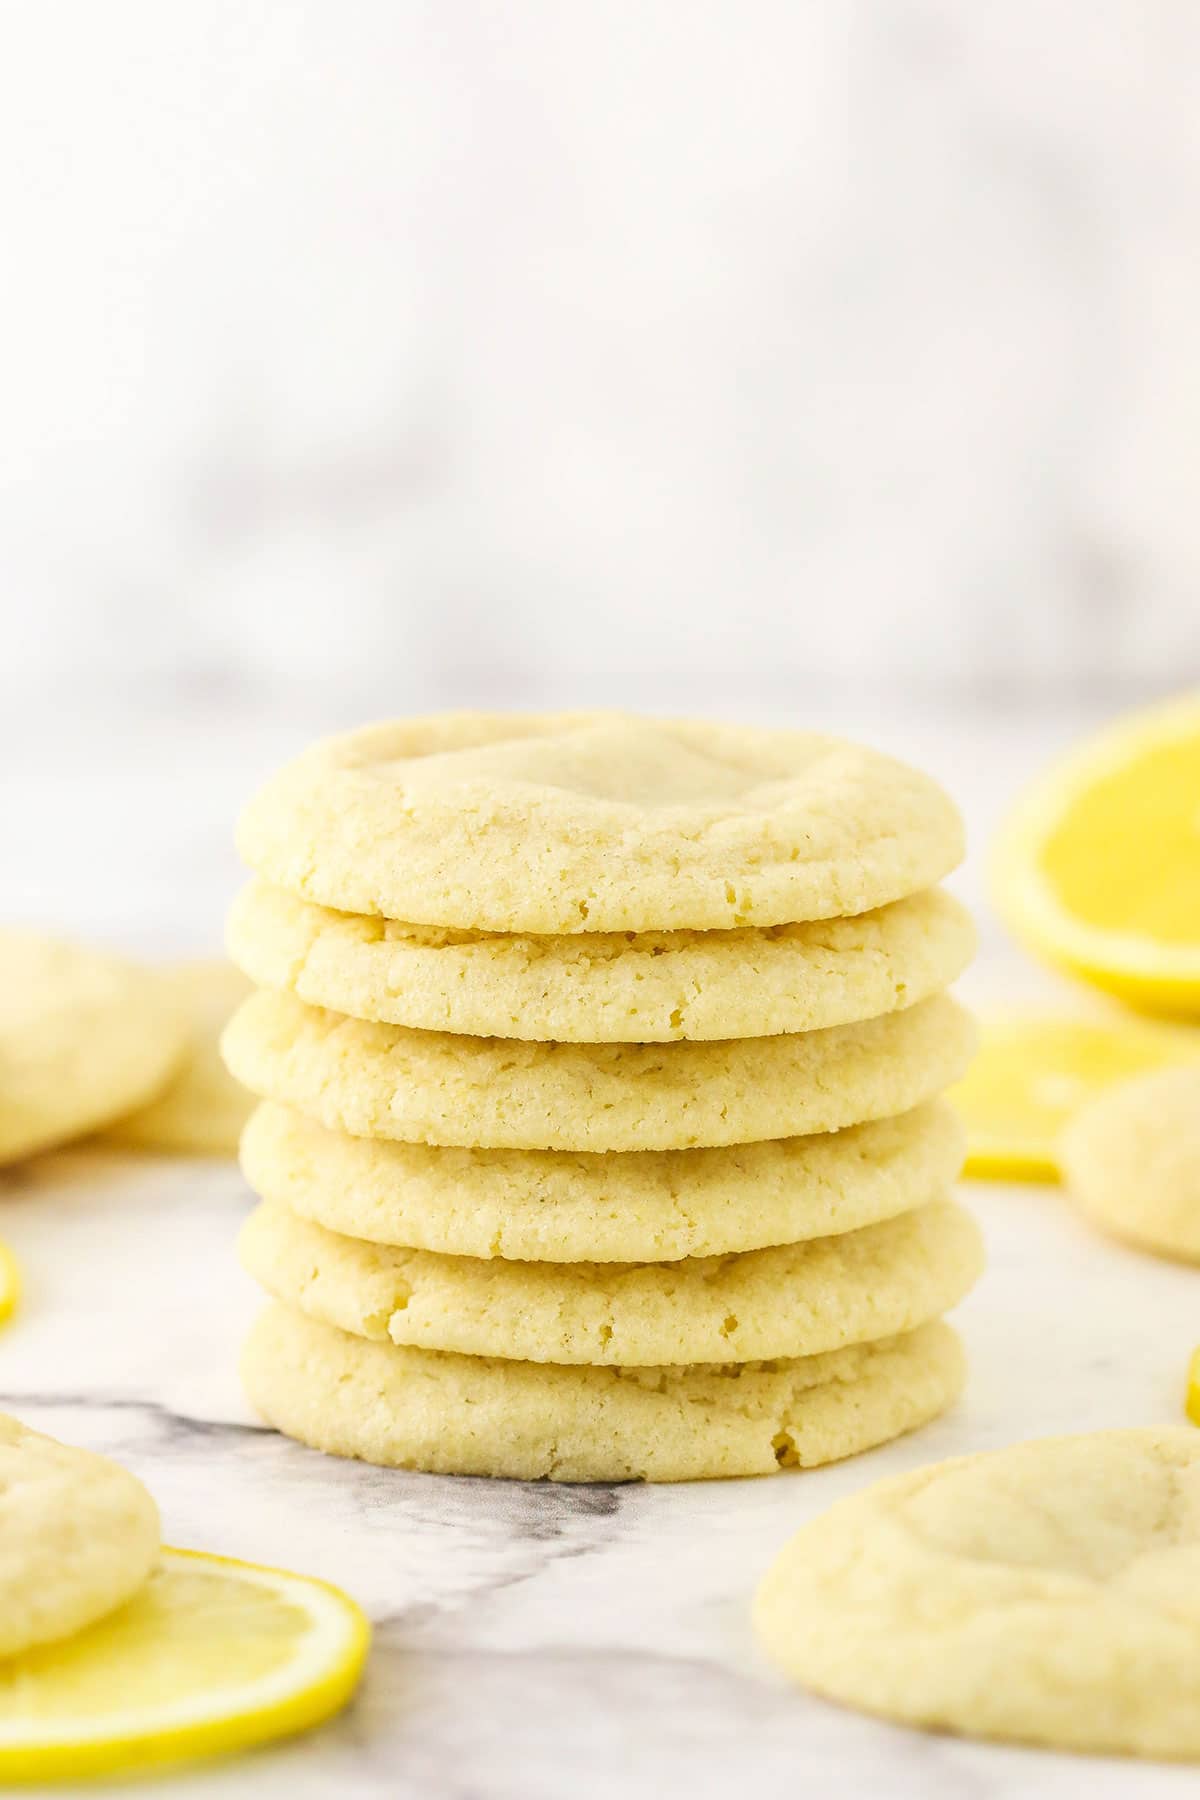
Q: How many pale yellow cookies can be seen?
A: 11